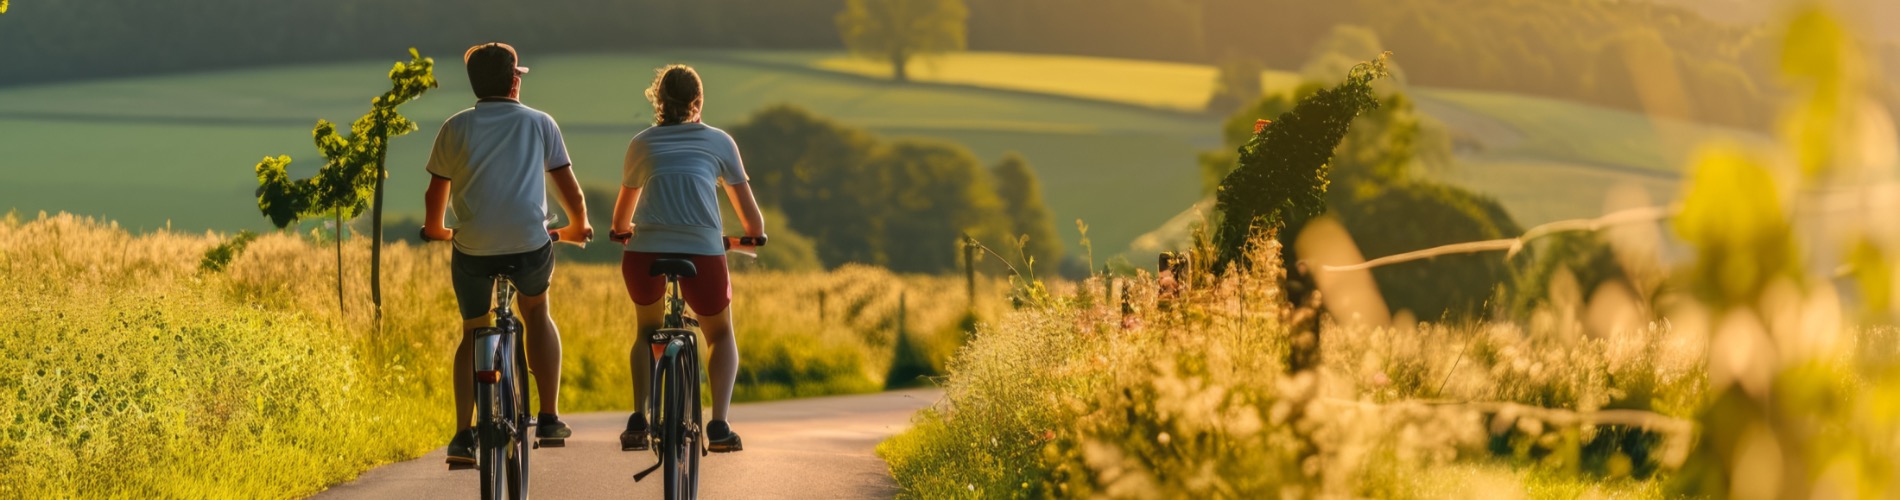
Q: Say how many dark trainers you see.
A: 4